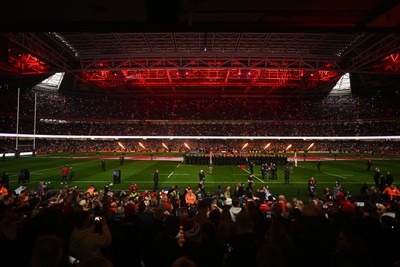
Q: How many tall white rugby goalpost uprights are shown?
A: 2